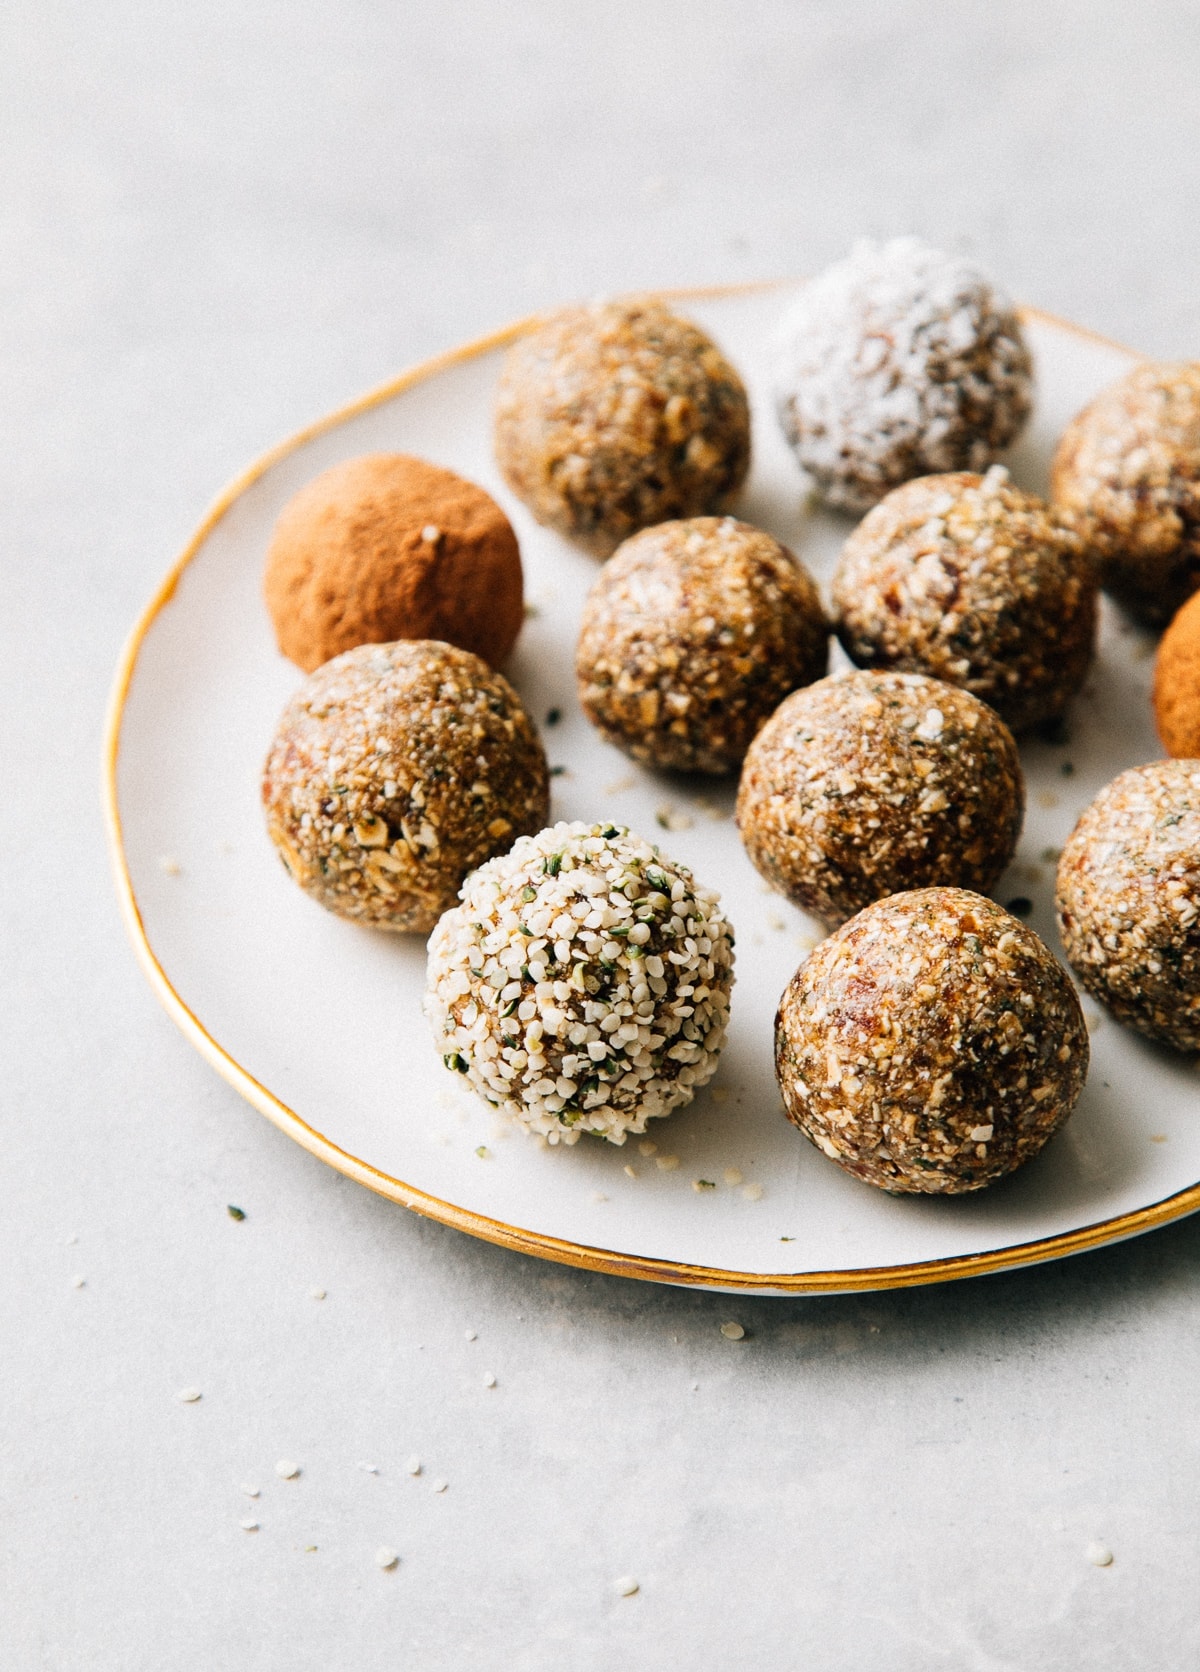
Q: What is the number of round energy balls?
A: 12